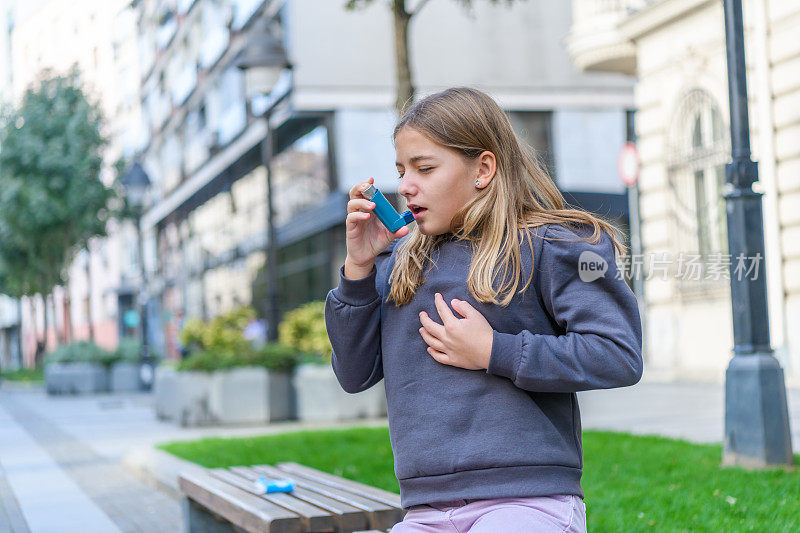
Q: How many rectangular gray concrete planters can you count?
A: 4